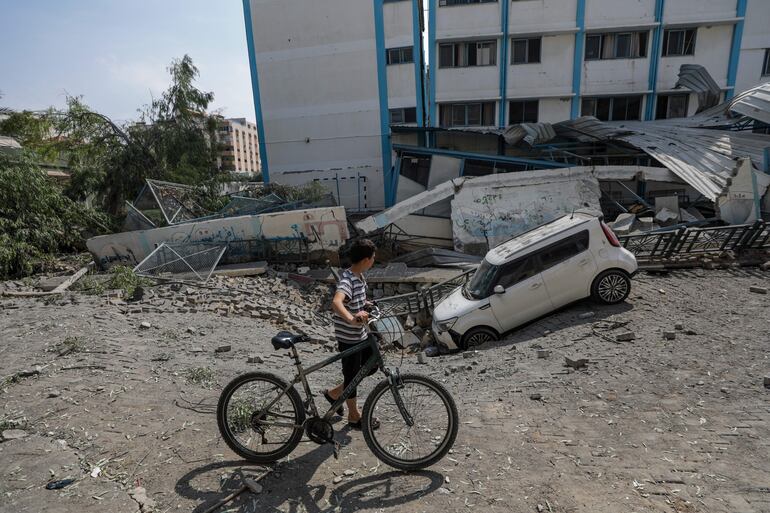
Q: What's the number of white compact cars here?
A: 1